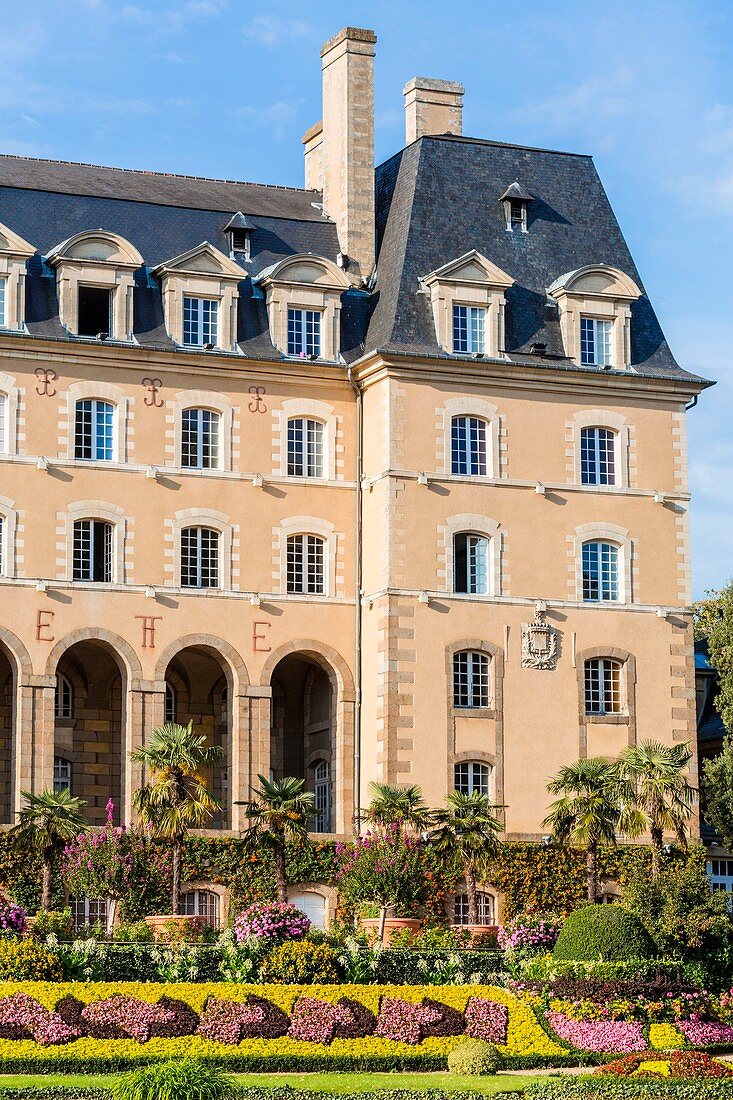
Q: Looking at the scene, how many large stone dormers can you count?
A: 6